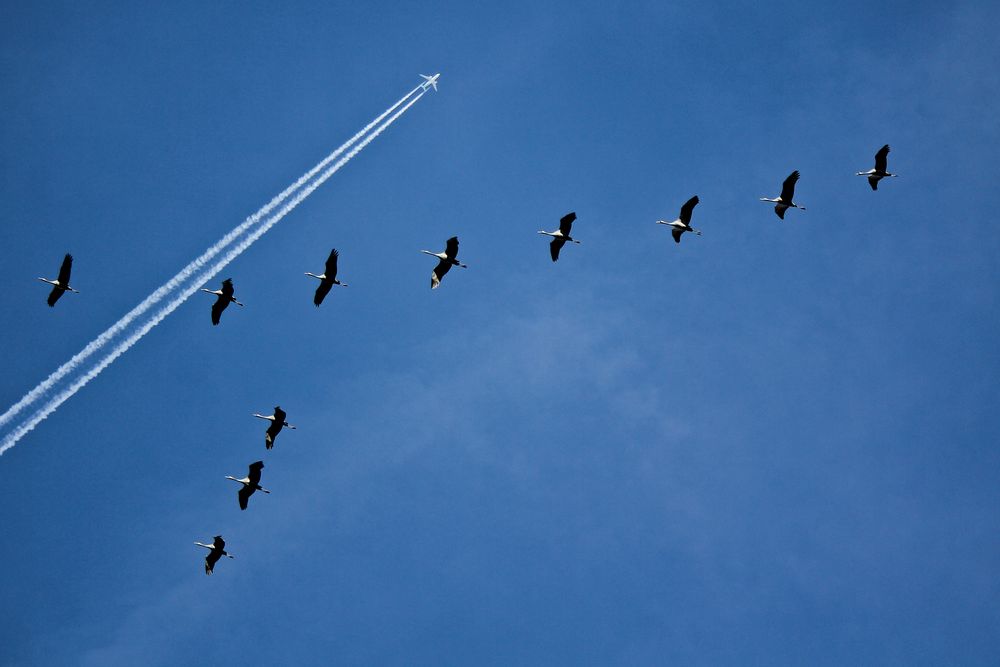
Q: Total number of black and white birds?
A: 11